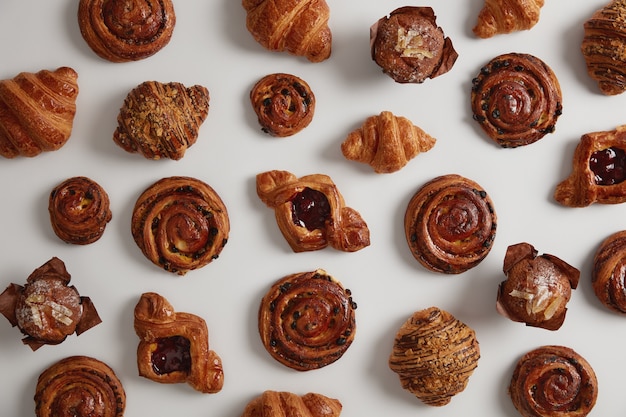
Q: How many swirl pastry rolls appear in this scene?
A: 10